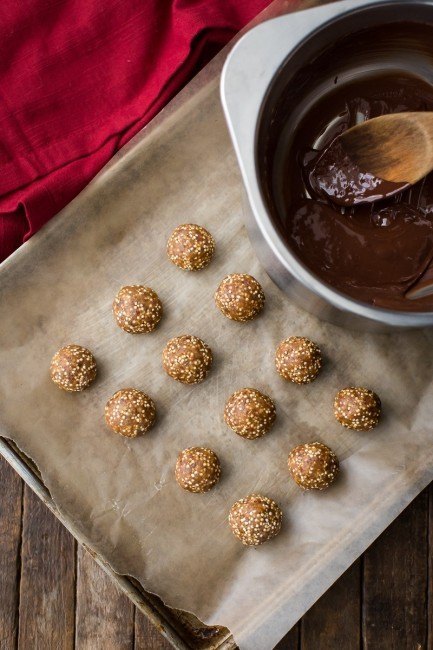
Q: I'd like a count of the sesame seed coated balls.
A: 12